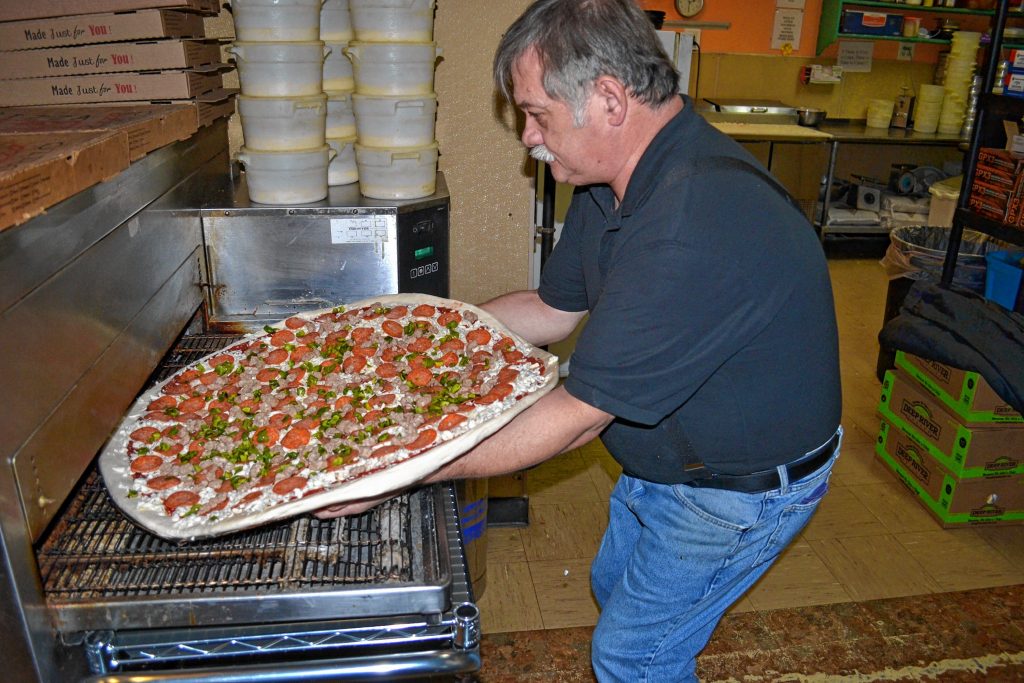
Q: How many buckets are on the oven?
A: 12